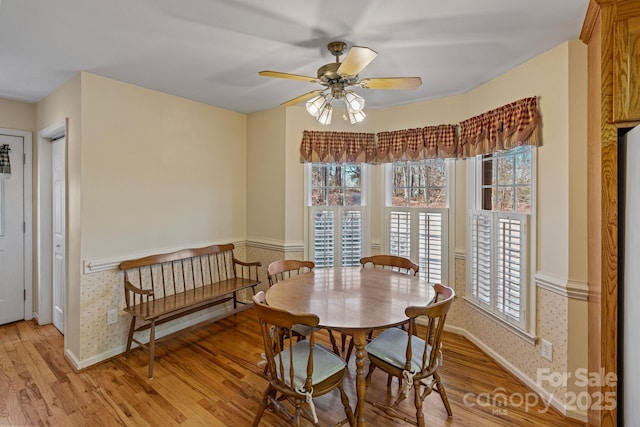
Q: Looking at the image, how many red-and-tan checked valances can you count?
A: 3